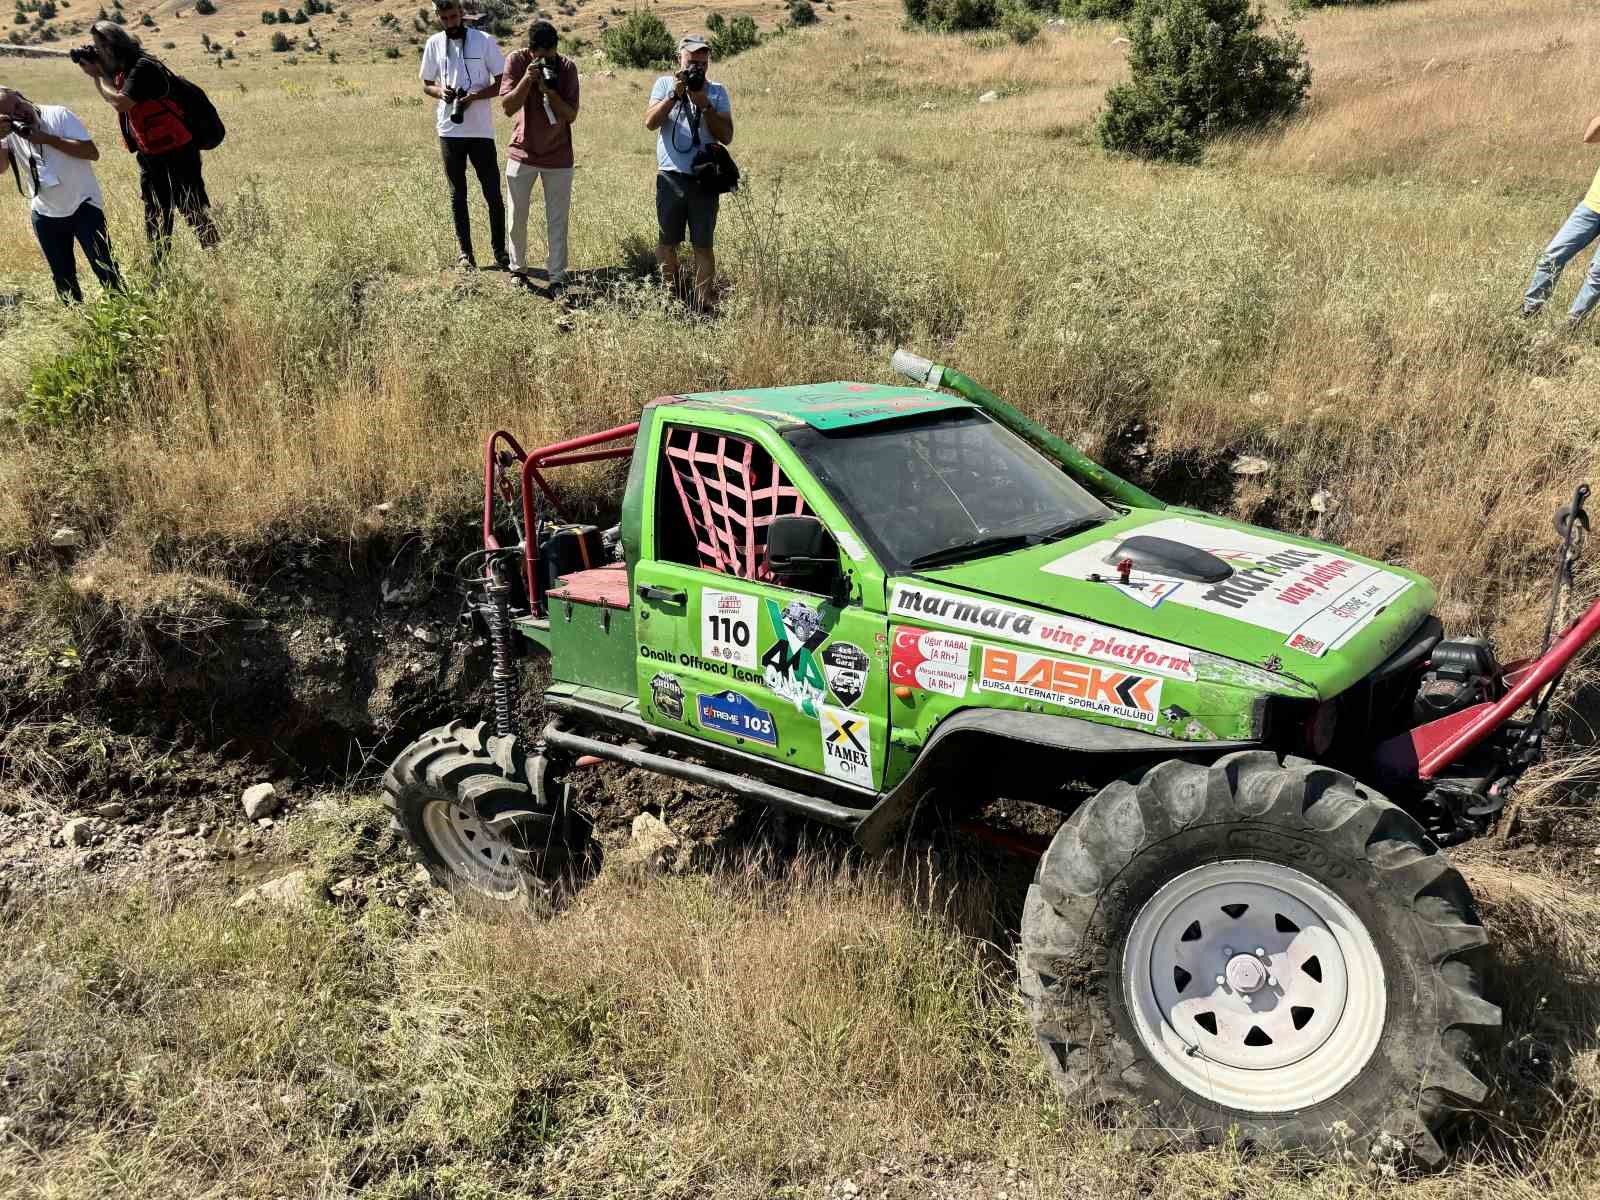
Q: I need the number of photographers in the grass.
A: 5